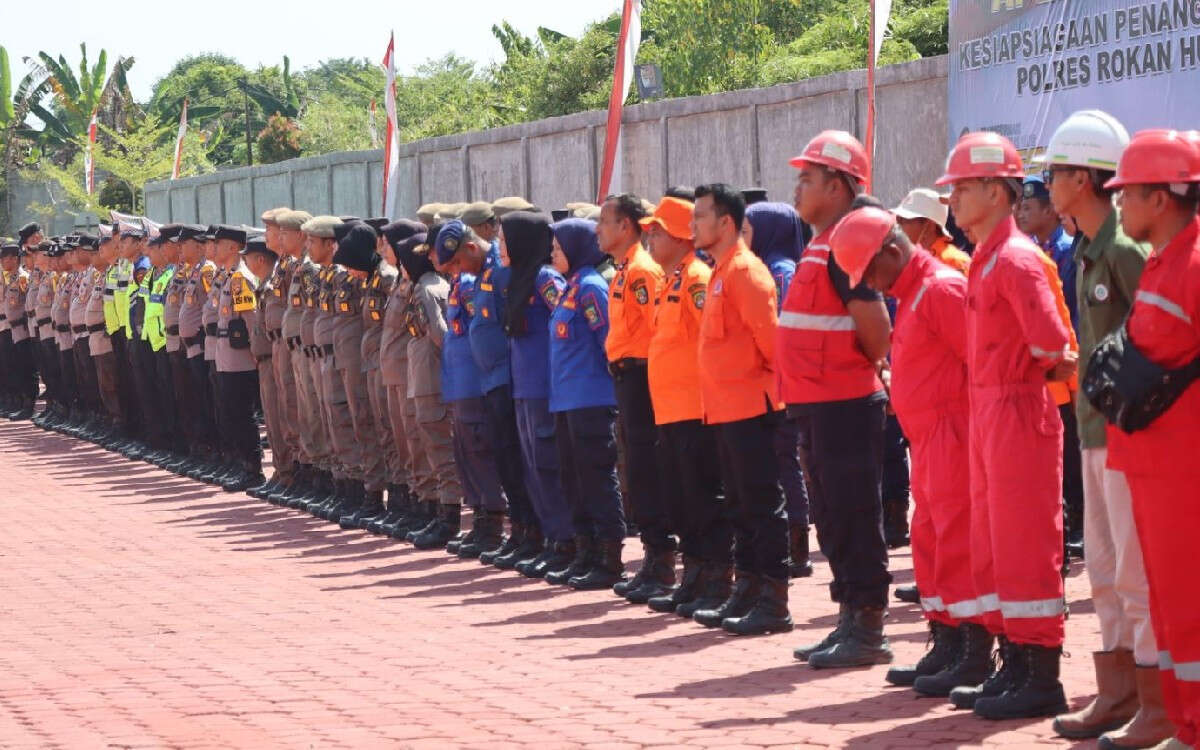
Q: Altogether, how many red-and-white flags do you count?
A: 6